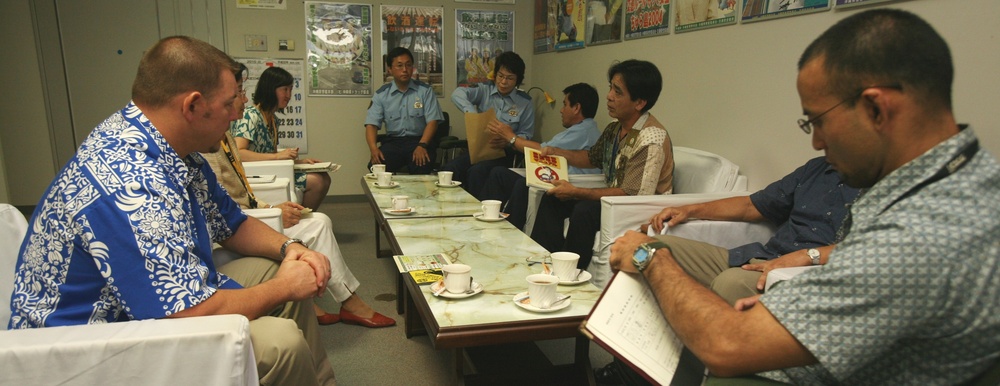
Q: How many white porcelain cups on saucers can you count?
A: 8